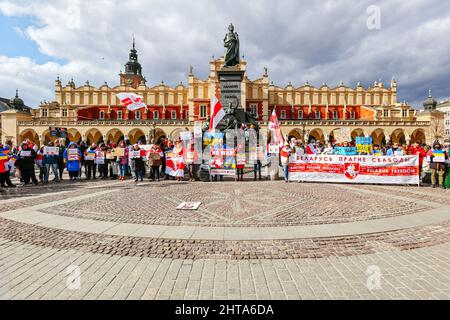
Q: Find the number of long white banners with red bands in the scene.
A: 1